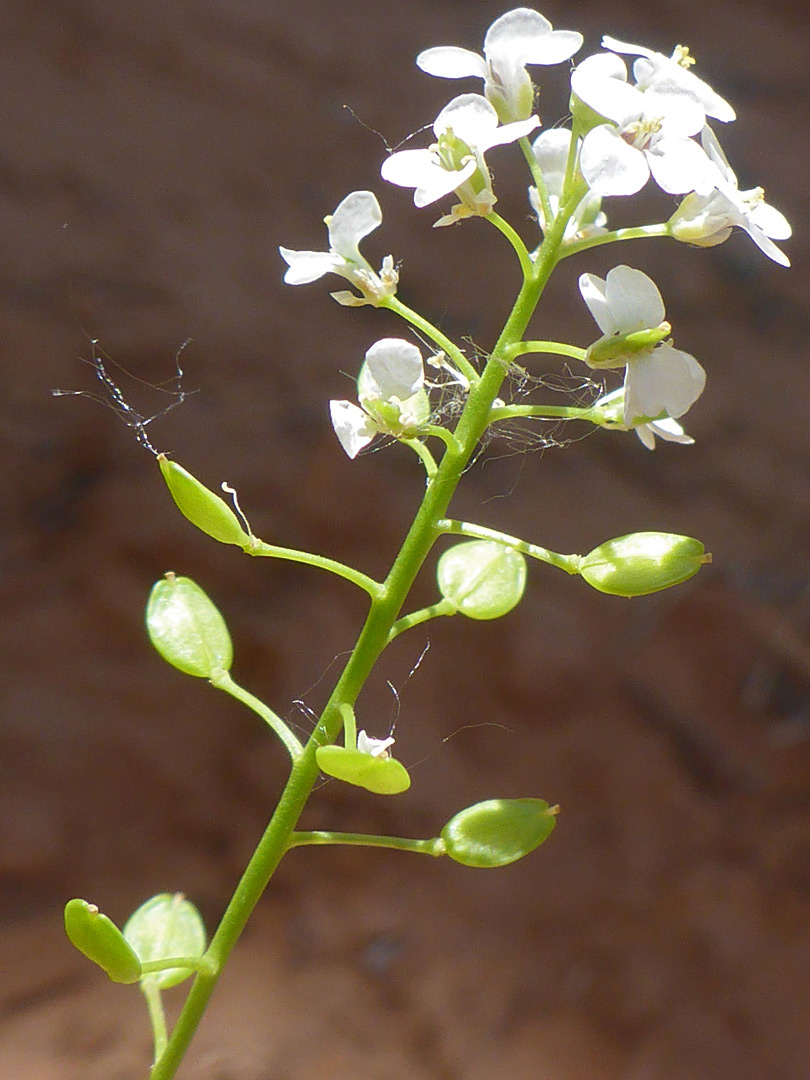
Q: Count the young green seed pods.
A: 8